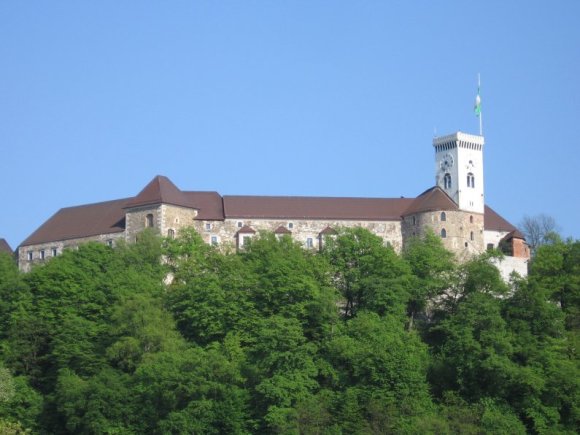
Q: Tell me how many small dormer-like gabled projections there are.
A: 3